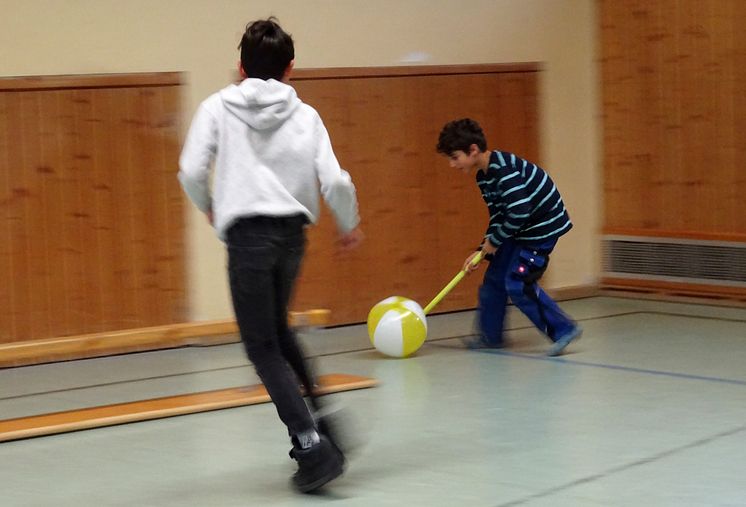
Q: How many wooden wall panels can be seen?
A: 3